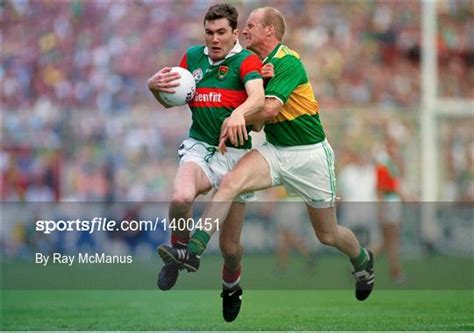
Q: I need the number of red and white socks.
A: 2